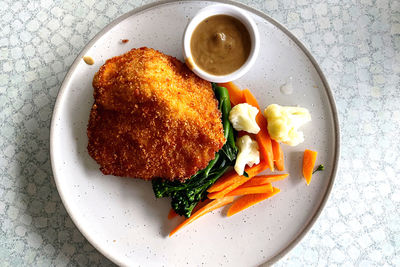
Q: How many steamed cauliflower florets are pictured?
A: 3